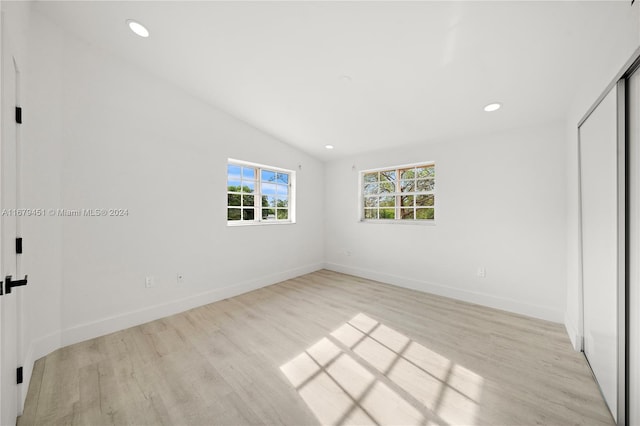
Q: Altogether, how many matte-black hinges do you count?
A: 3